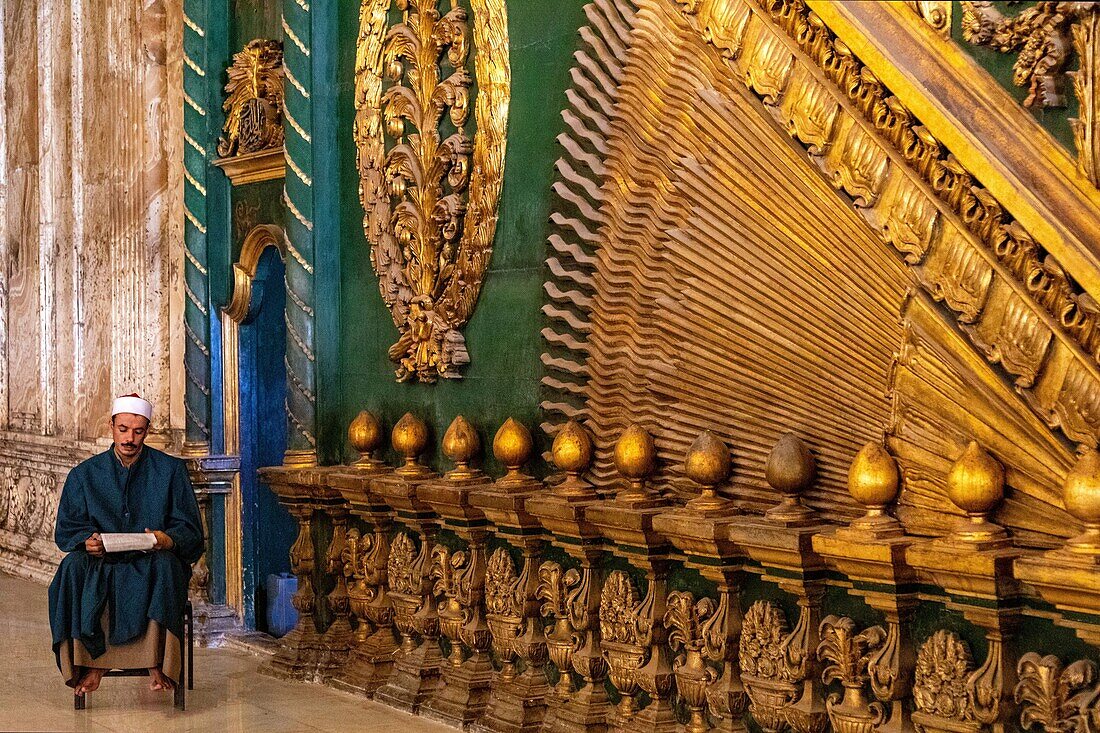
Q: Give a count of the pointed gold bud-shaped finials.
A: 11